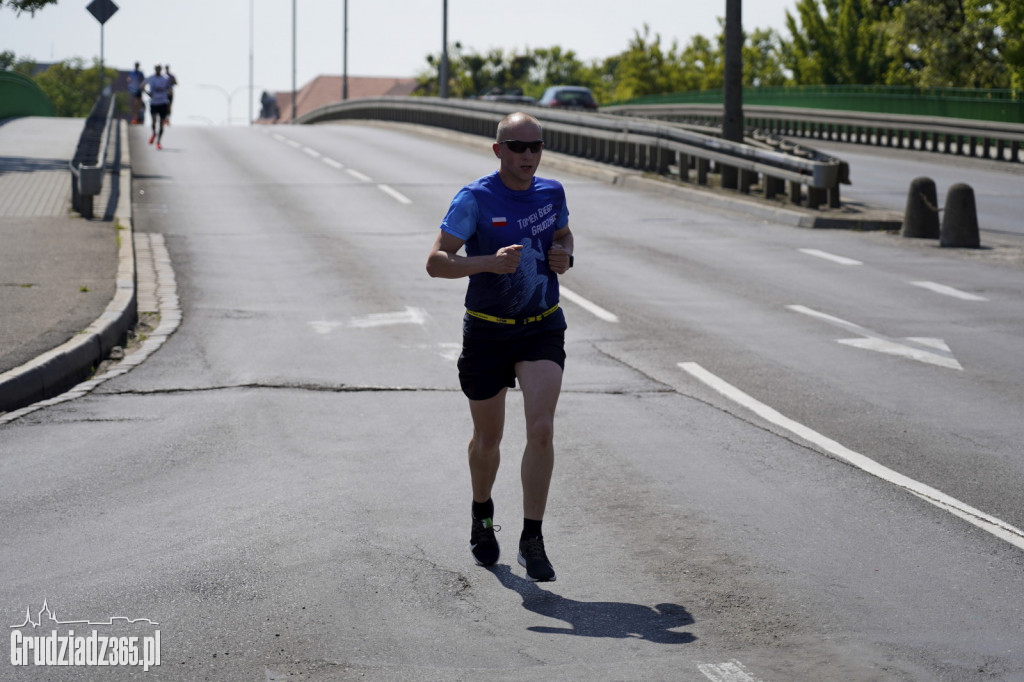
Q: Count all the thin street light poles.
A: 4